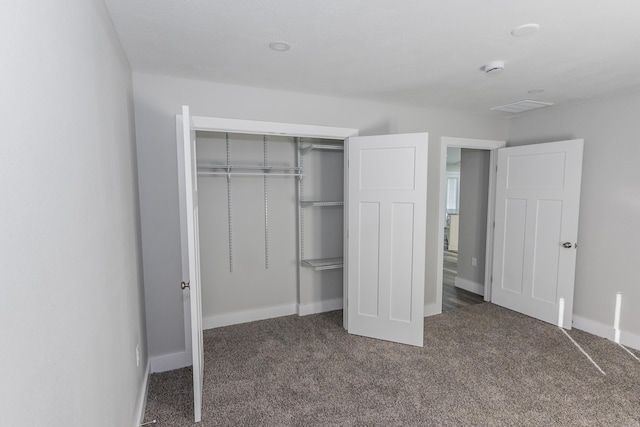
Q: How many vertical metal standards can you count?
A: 3